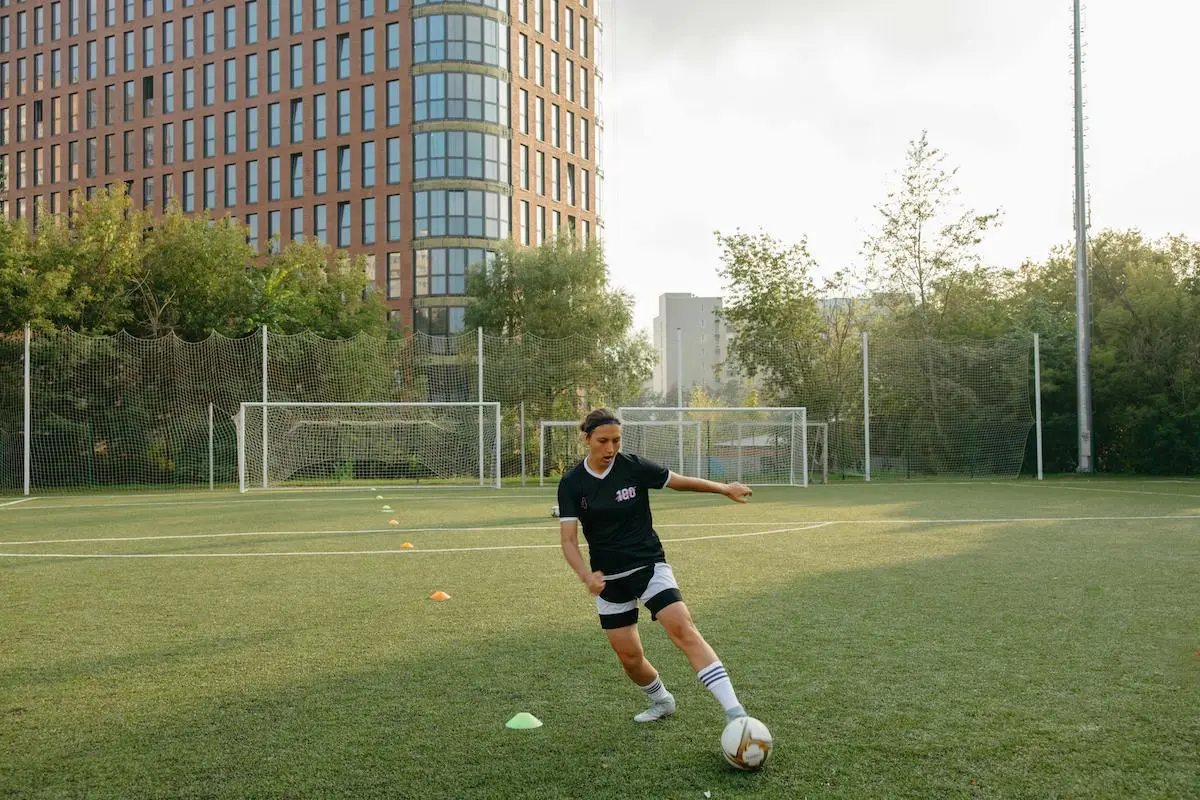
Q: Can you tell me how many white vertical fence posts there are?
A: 6